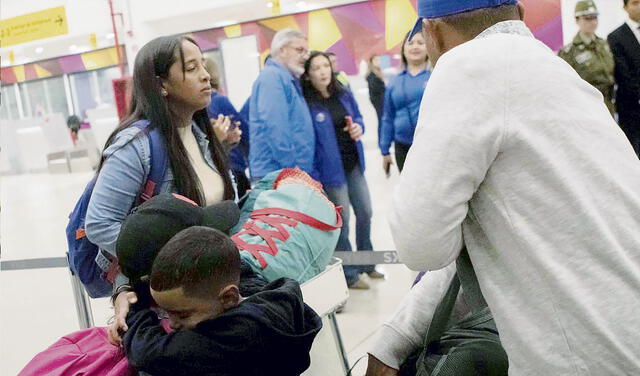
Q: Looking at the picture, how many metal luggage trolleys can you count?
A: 1